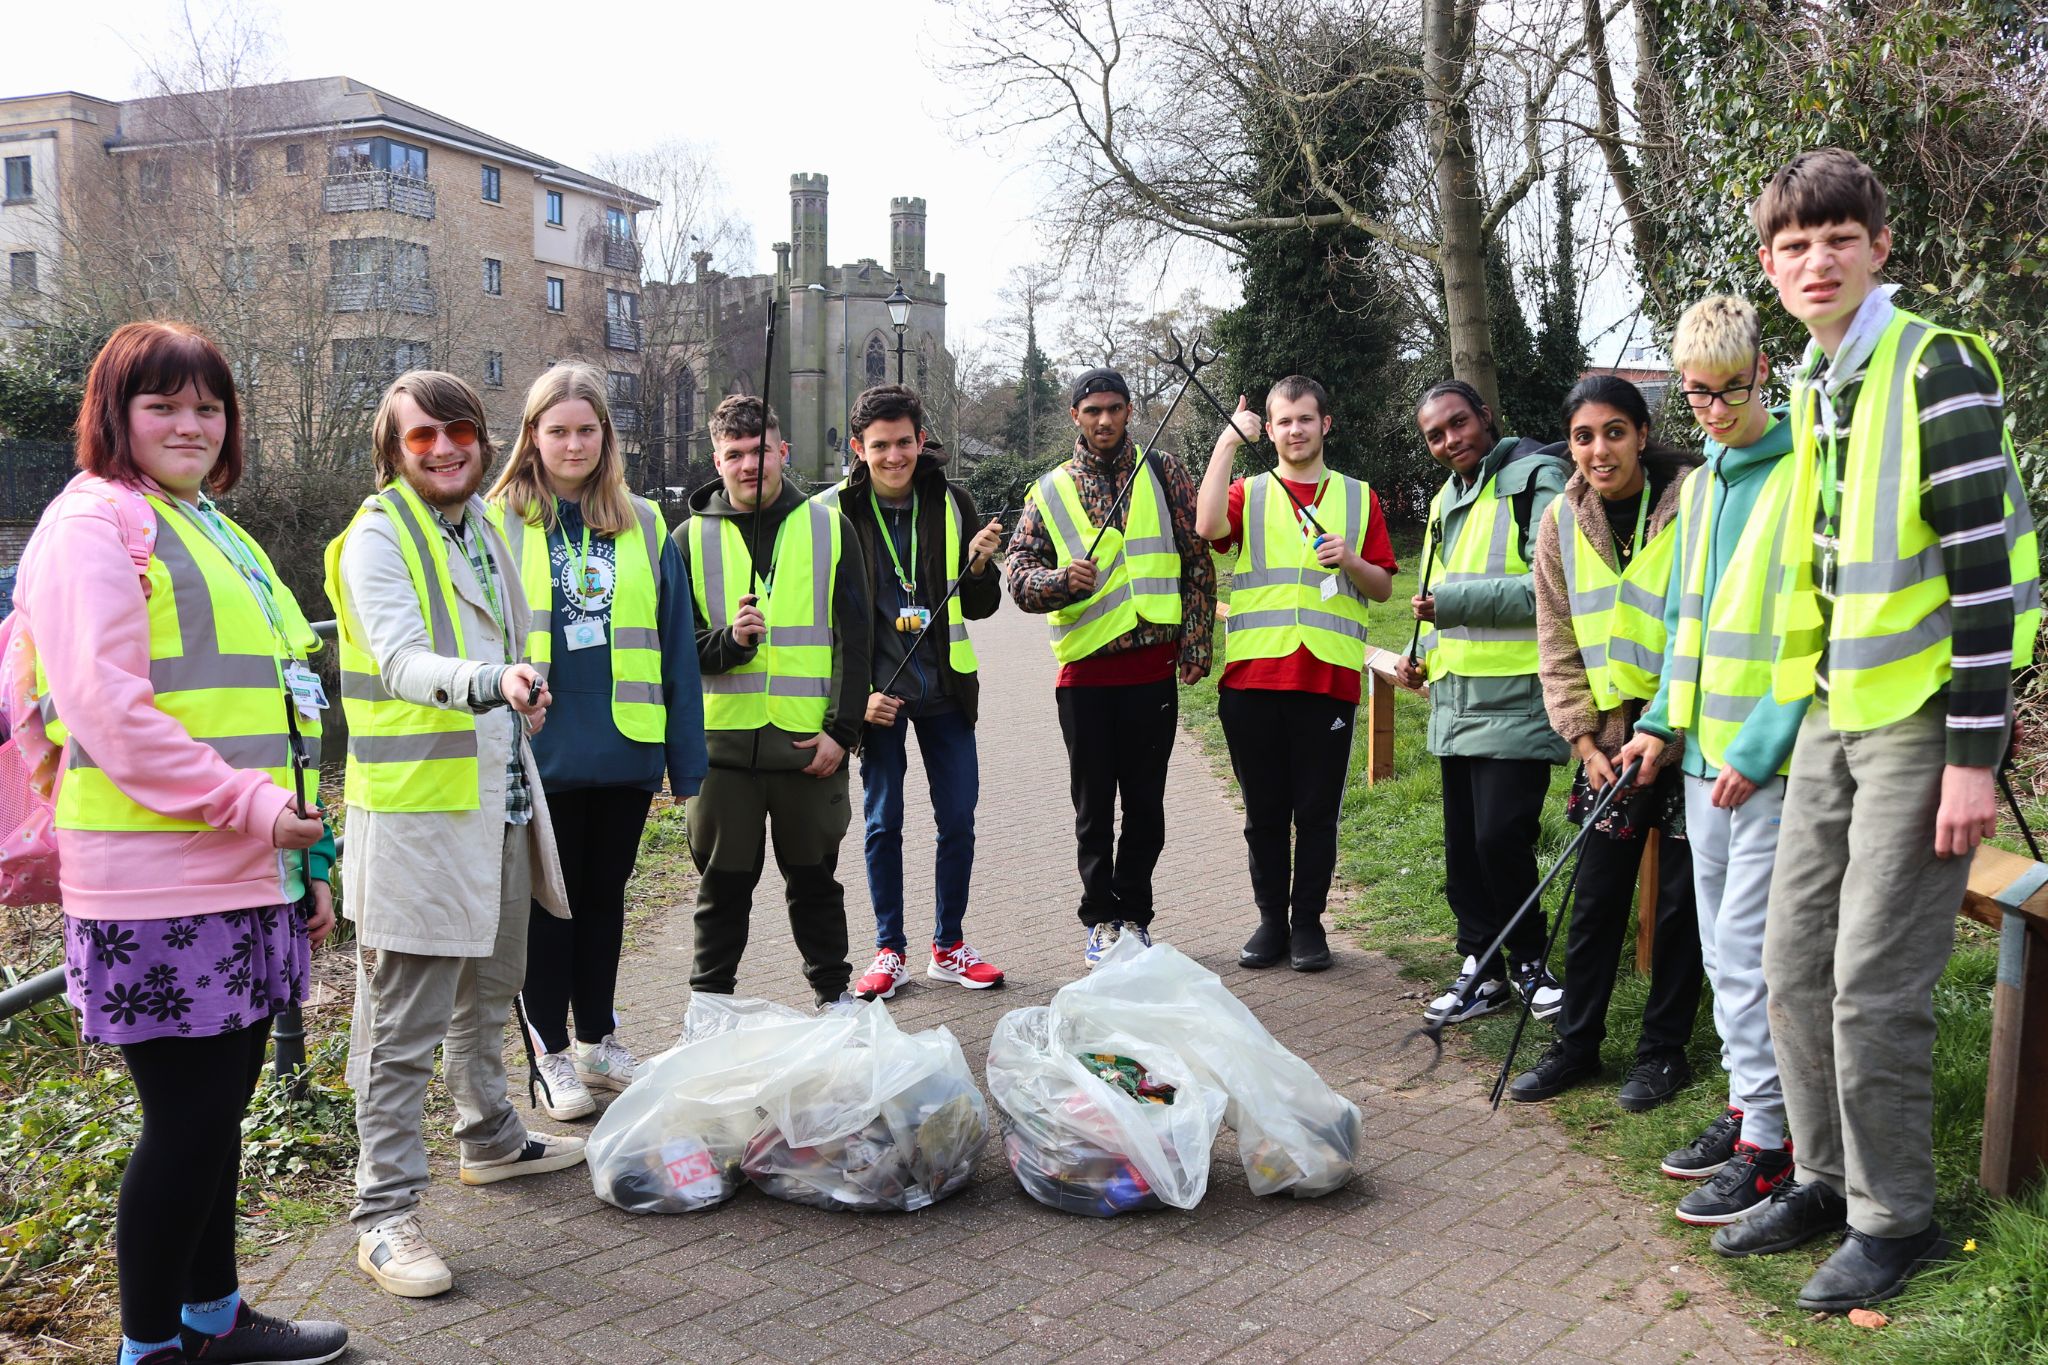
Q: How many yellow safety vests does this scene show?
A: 11